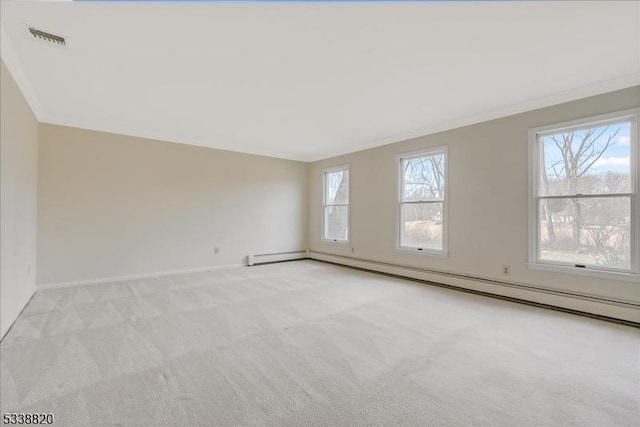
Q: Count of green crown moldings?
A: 0